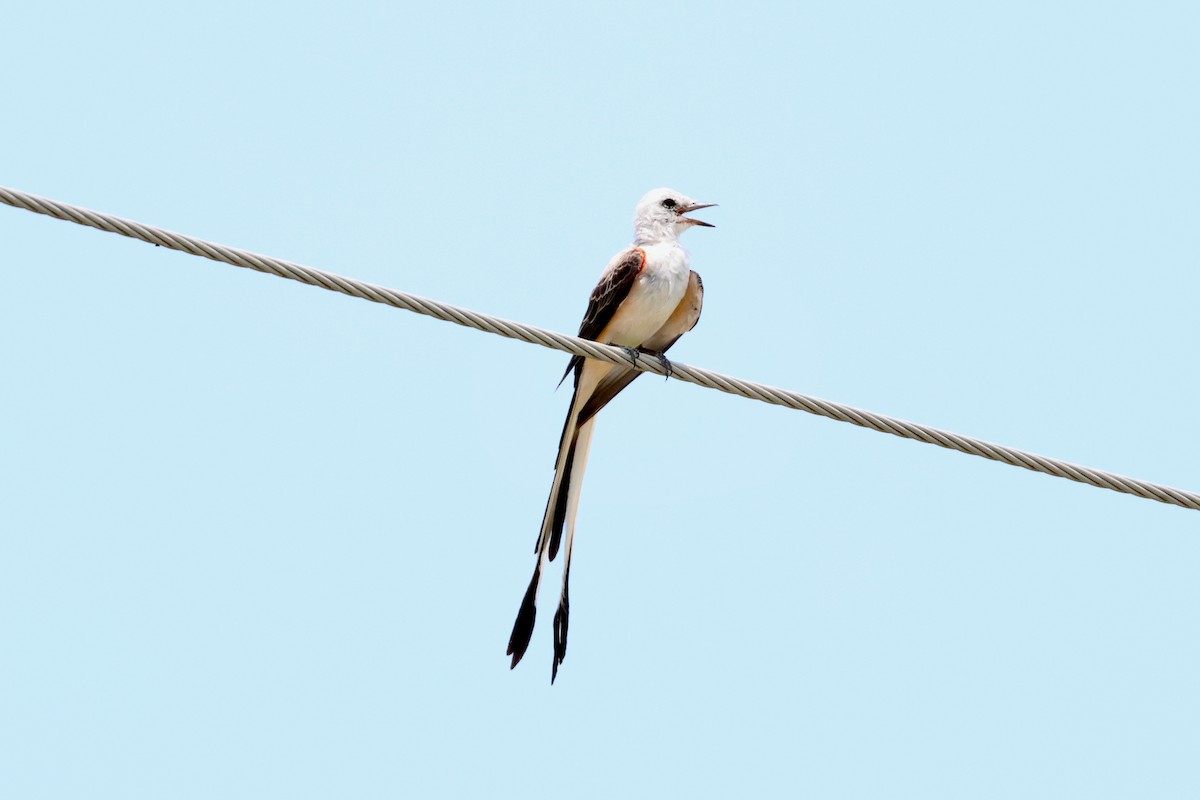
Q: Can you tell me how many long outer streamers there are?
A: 2